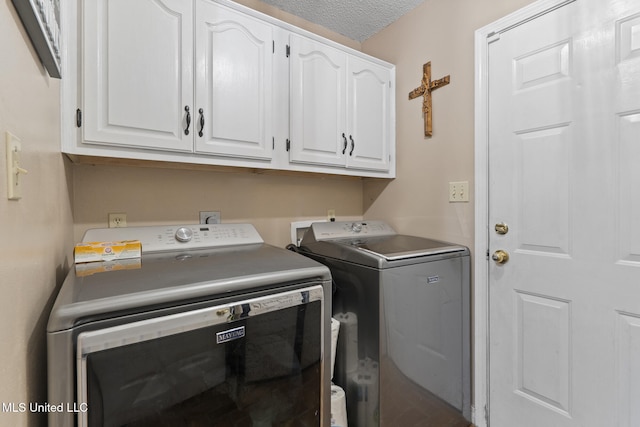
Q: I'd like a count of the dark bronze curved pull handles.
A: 4